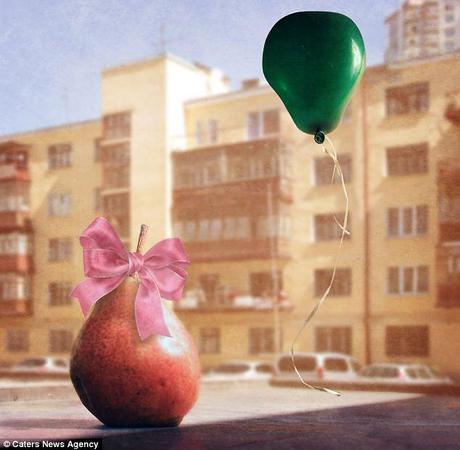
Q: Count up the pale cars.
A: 4